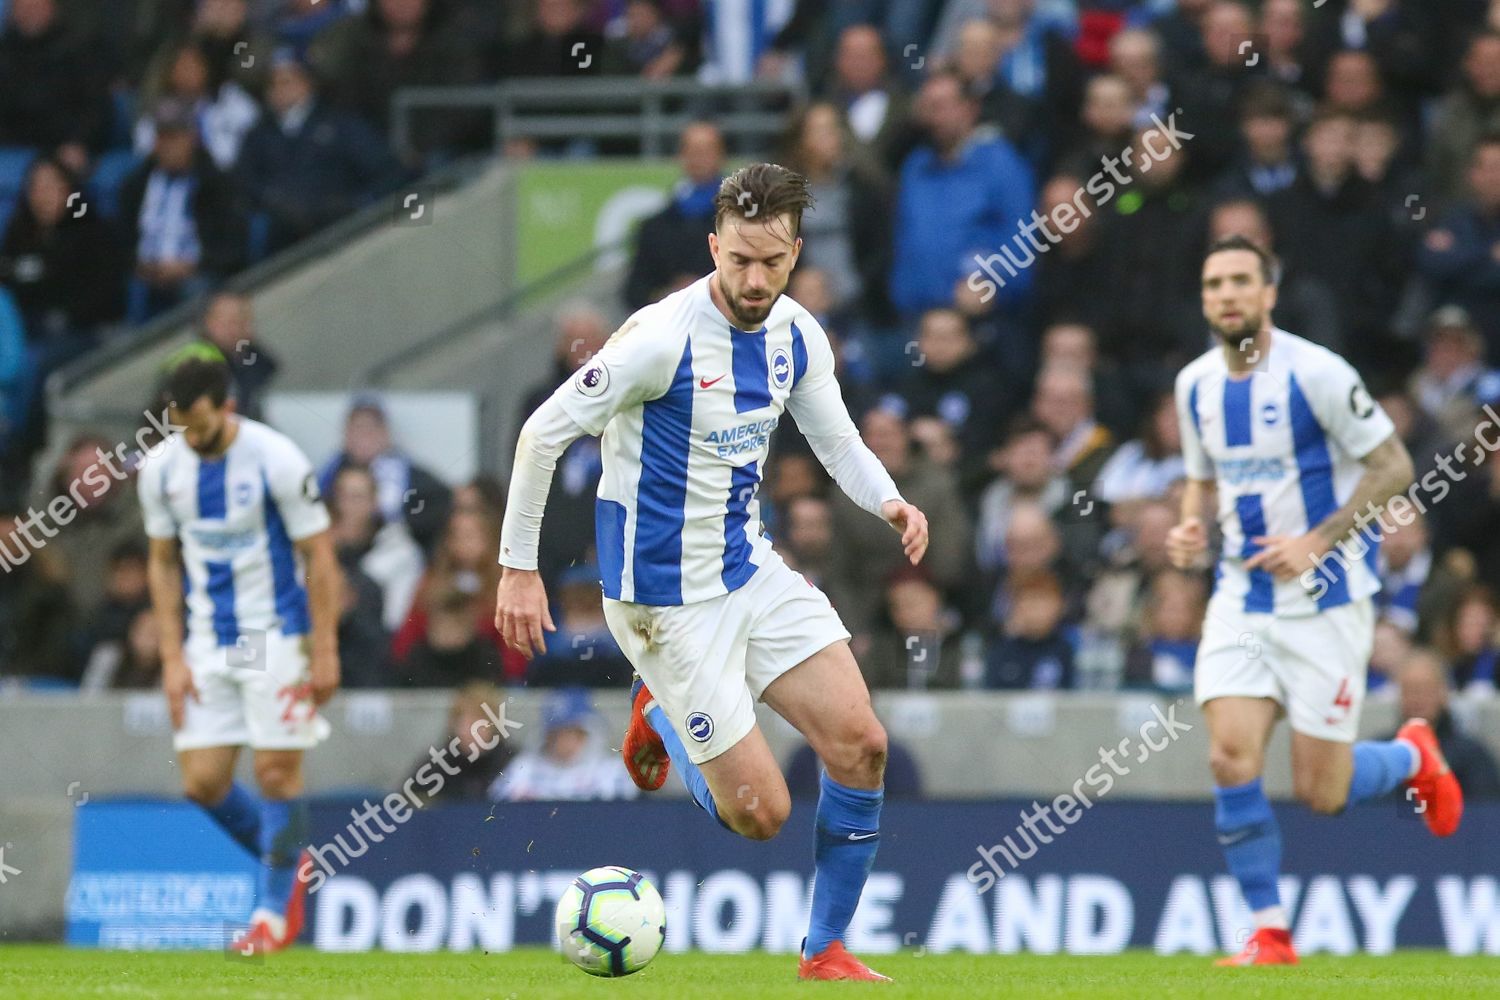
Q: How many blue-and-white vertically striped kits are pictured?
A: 3